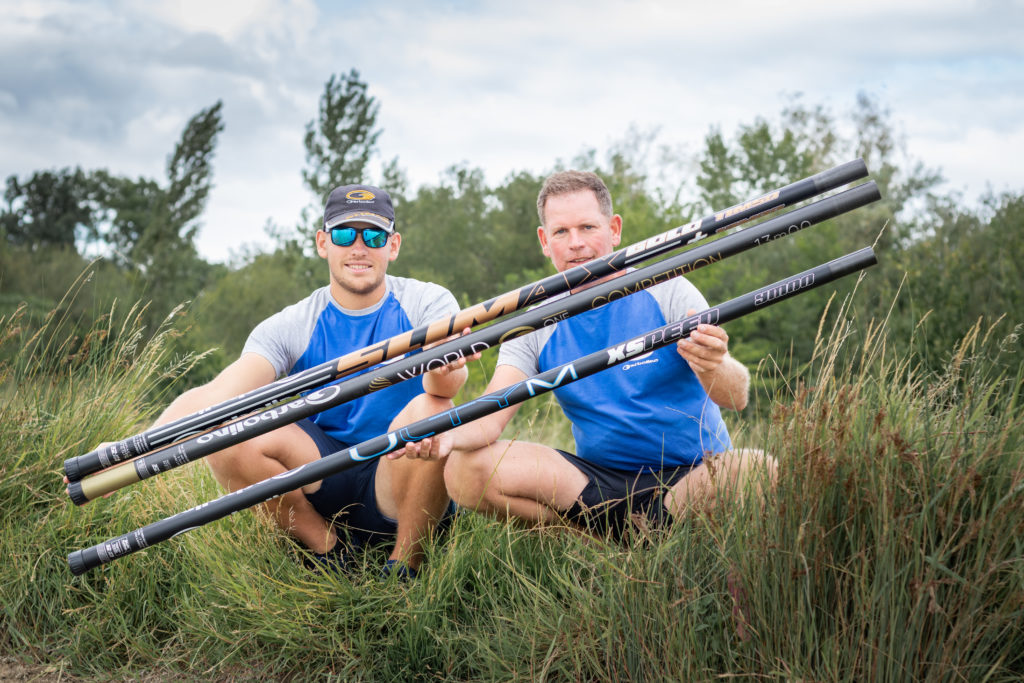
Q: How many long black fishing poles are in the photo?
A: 3